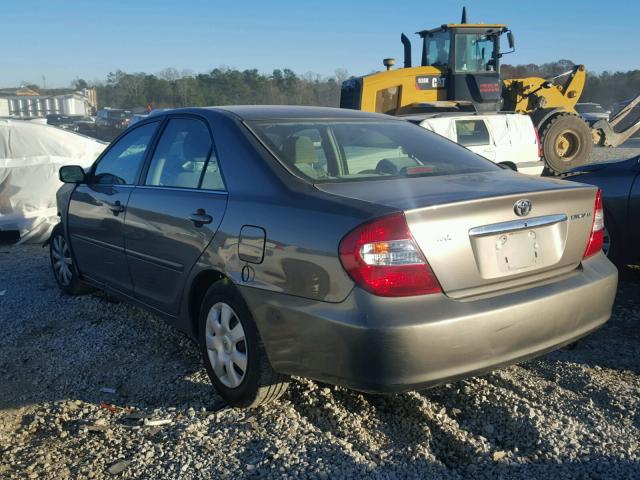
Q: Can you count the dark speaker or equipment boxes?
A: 0